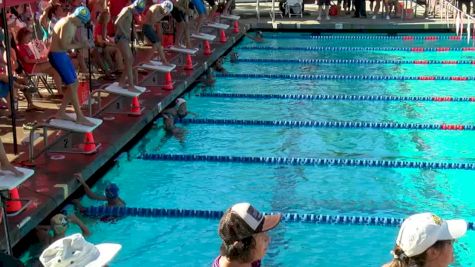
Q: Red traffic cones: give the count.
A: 8